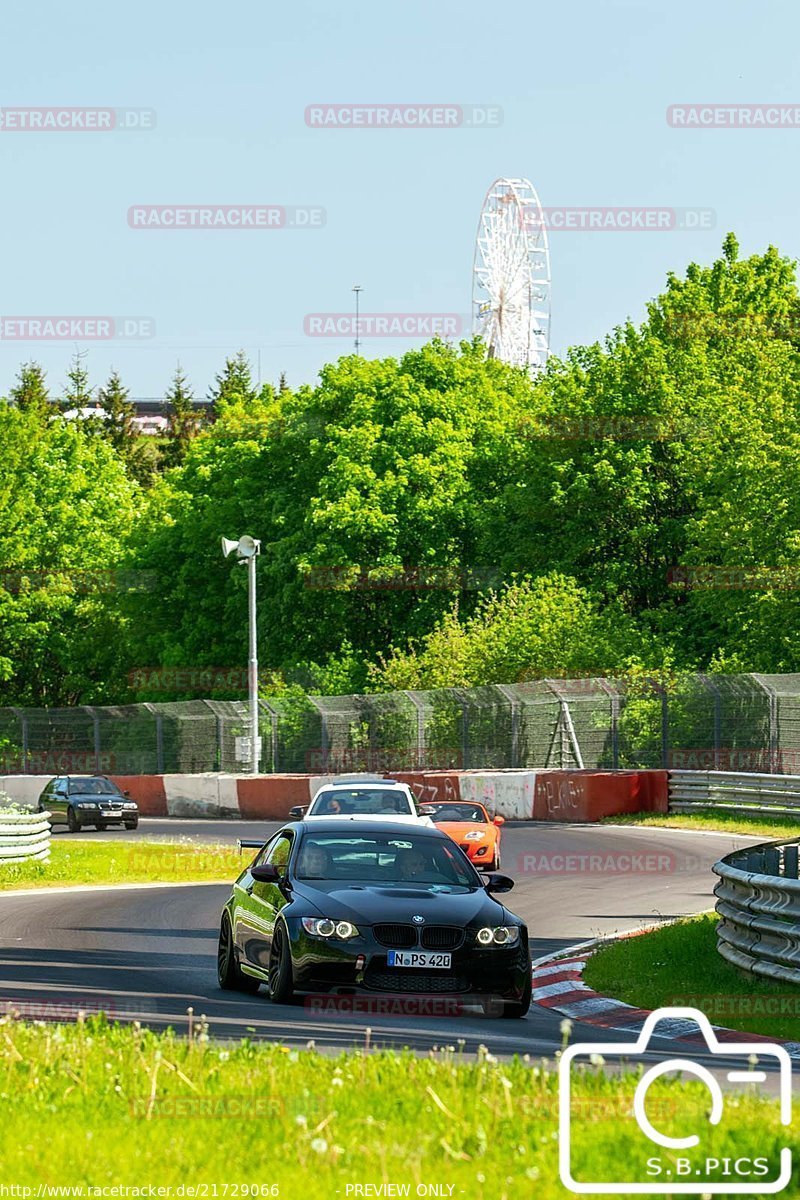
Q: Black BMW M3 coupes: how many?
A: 1